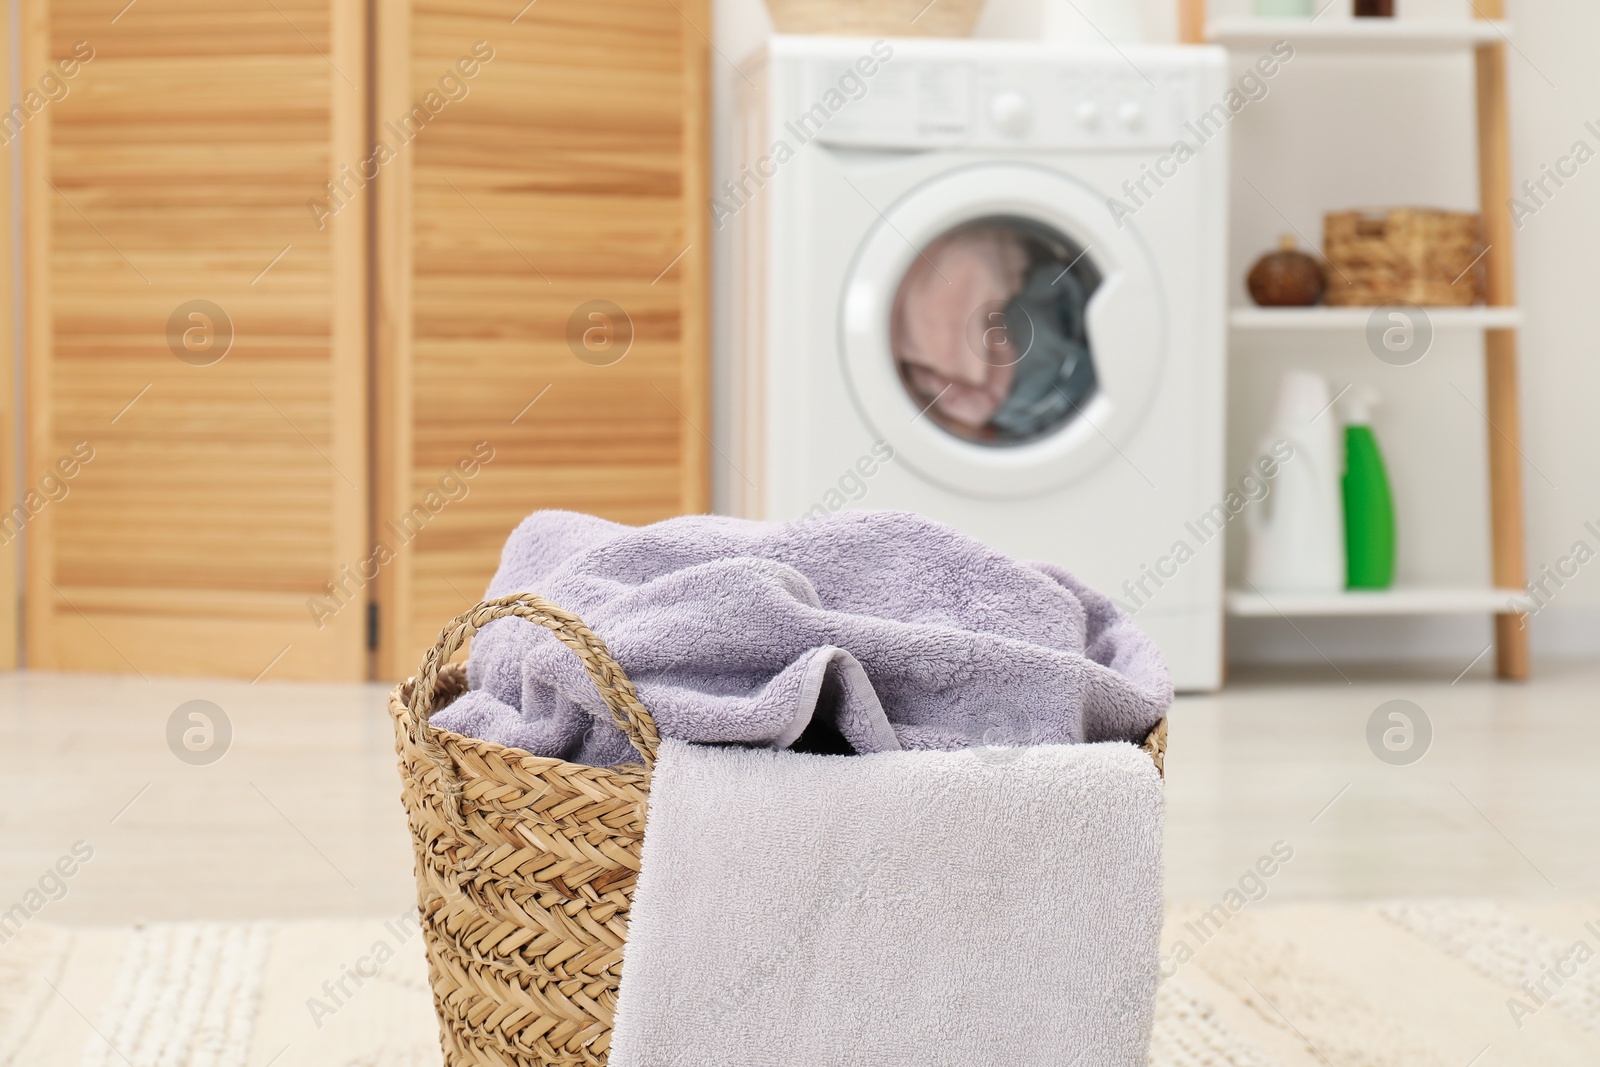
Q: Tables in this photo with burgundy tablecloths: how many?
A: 0